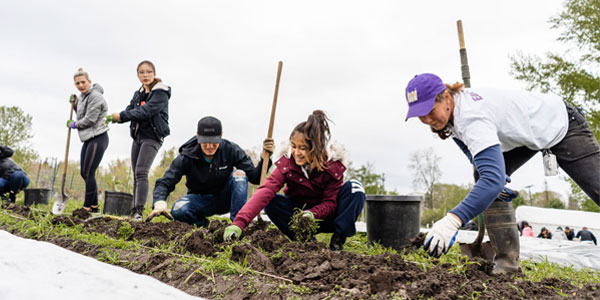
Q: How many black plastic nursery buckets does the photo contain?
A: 3